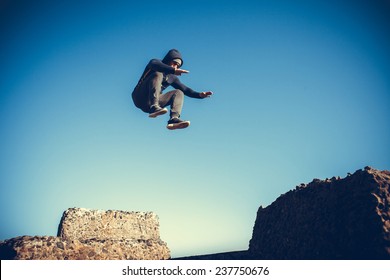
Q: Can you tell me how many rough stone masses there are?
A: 2